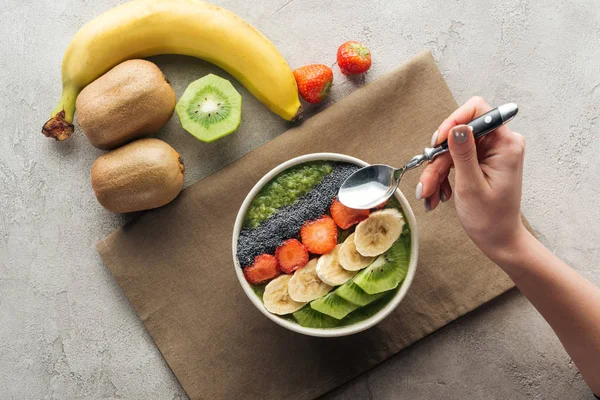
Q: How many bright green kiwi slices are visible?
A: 5